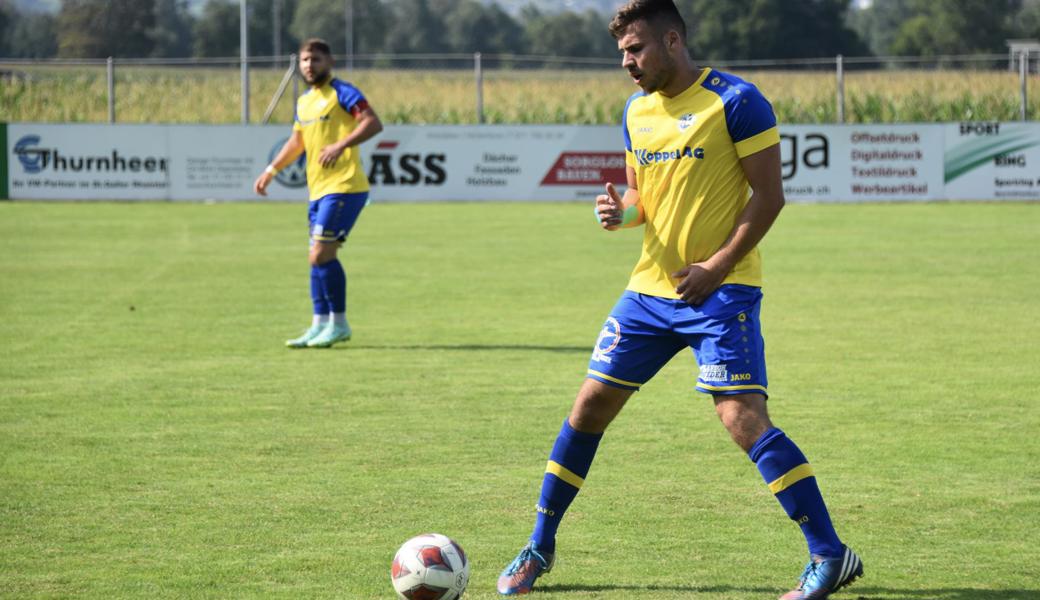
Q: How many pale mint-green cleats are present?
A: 2